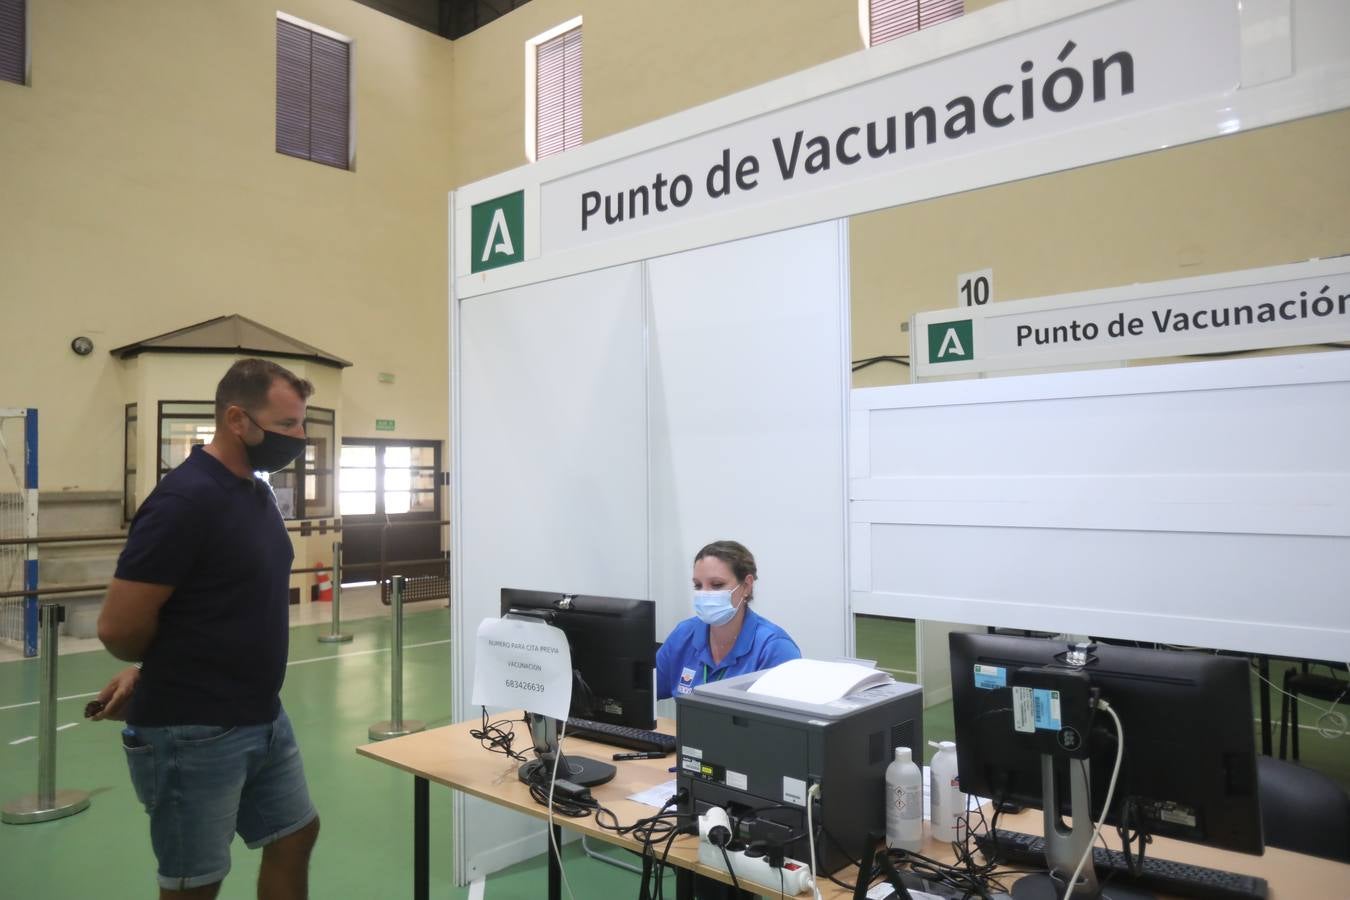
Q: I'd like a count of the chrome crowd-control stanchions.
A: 3